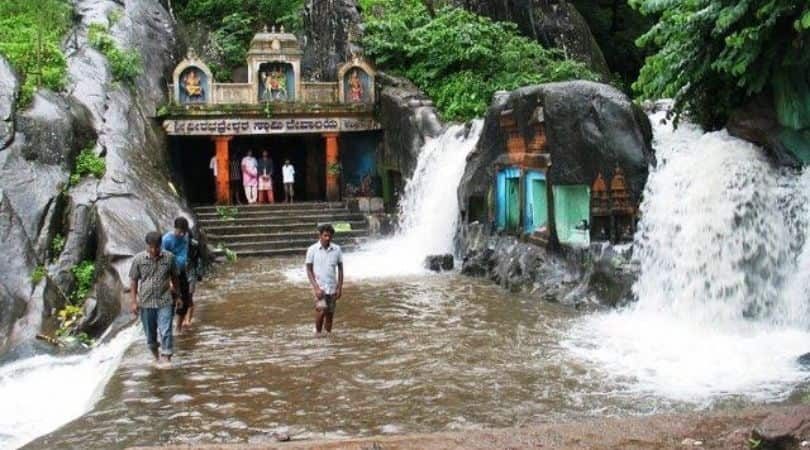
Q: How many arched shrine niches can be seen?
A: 3